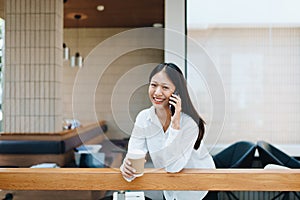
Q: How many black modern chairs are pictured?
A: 2